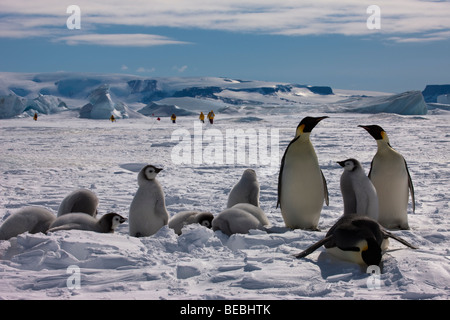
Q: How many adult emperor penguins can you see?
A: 3